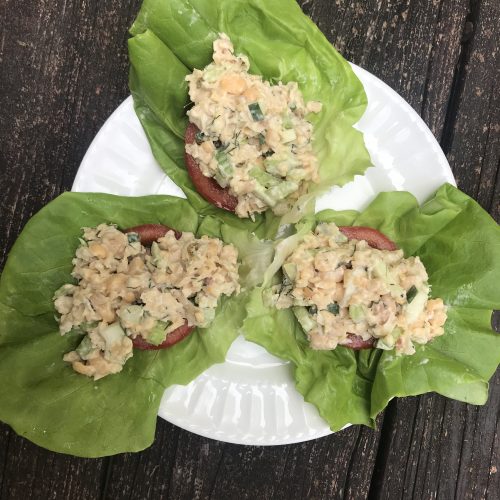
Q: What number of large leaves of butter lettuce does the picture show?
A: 3